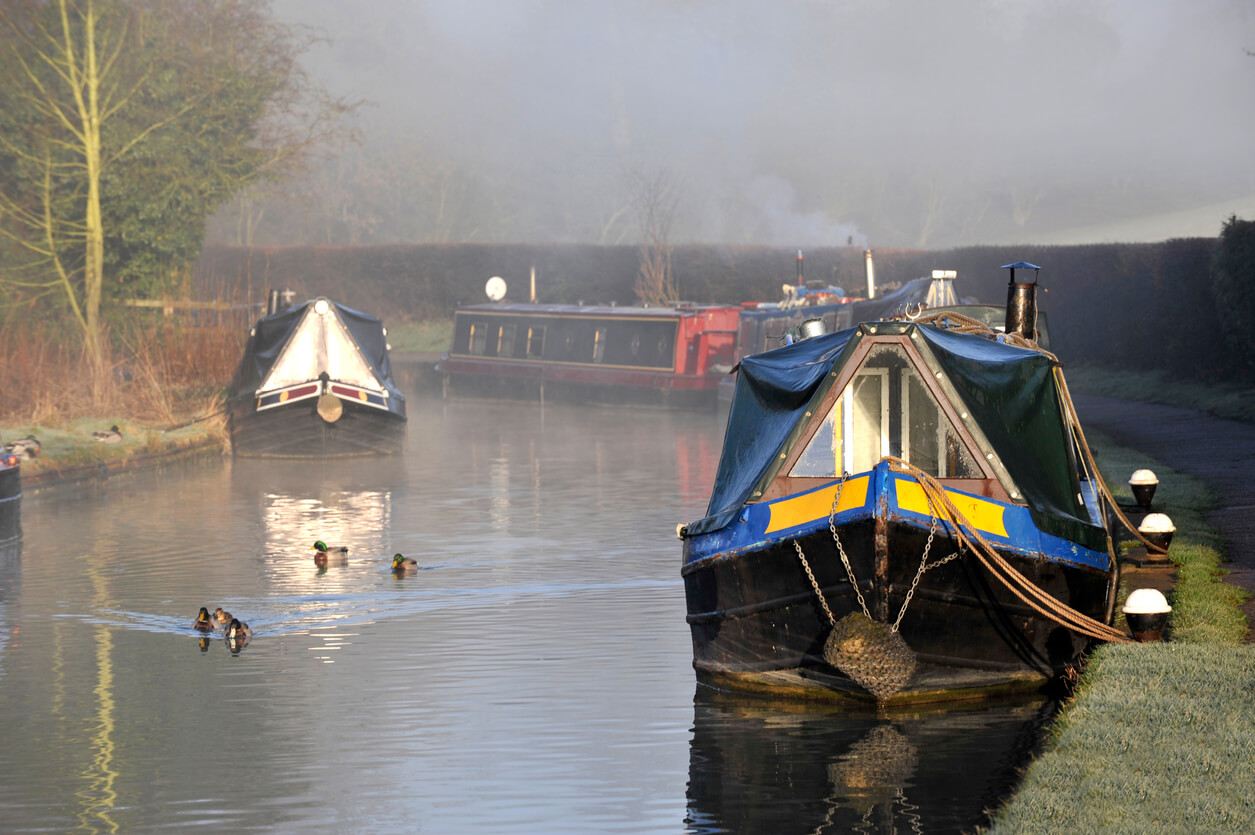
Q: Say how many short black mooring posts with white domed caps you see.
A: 3